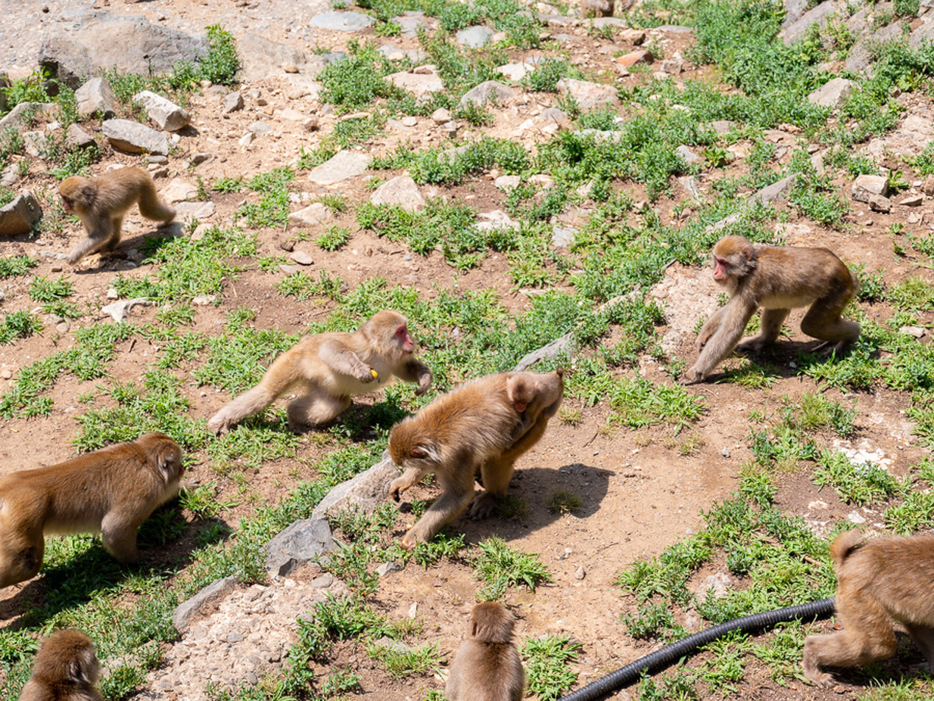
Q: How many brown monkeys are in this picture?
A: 9